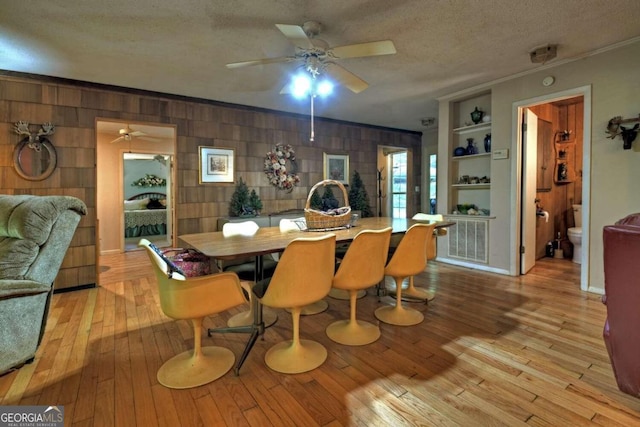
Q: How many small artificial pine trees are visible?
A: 5